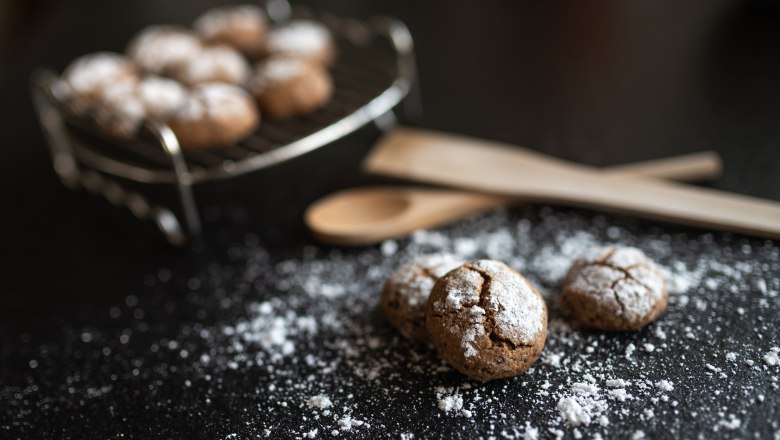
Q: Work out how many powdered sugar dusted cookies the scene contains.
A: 12